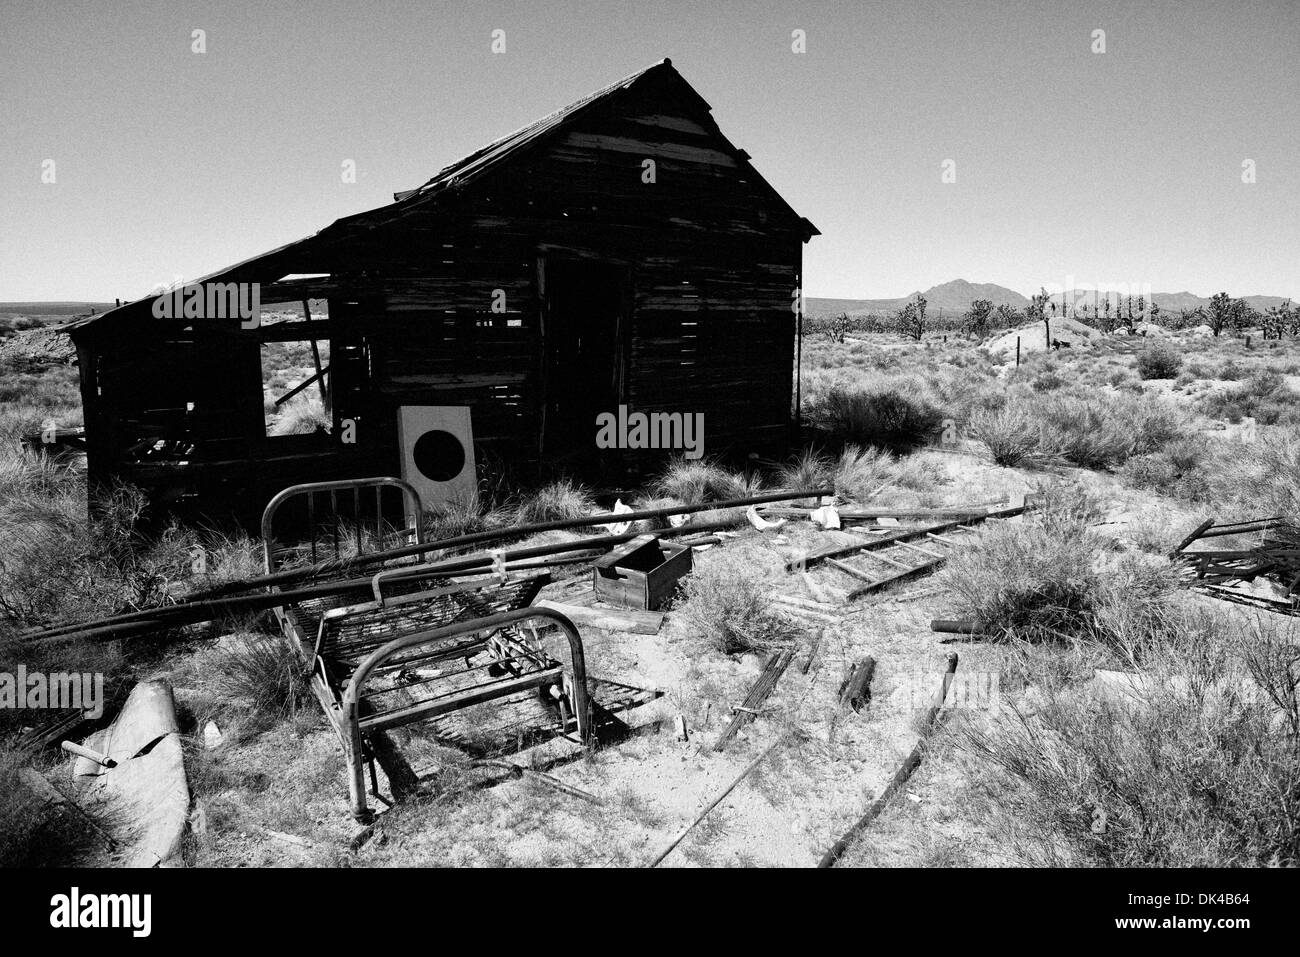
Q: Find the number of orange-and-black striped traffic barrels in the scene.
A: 0